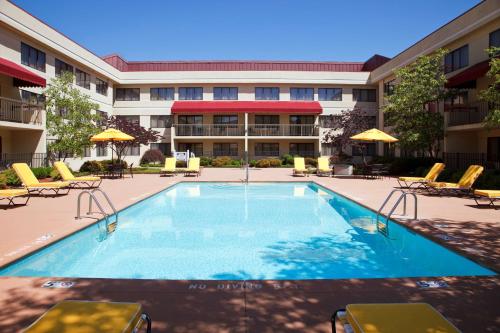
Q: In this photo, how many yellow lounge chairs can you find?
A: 12